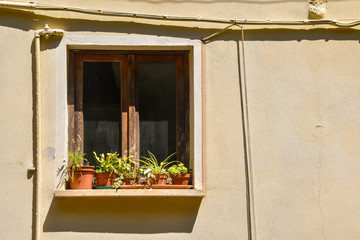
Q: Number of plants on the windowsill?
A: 5